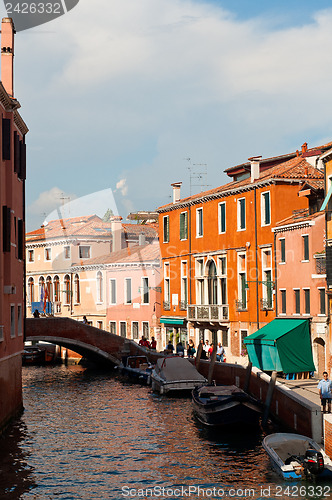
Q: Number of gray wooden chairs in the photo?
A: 0